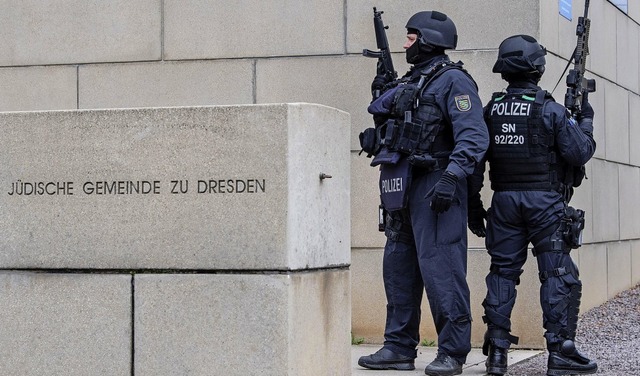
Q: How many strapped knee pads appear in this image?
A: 2